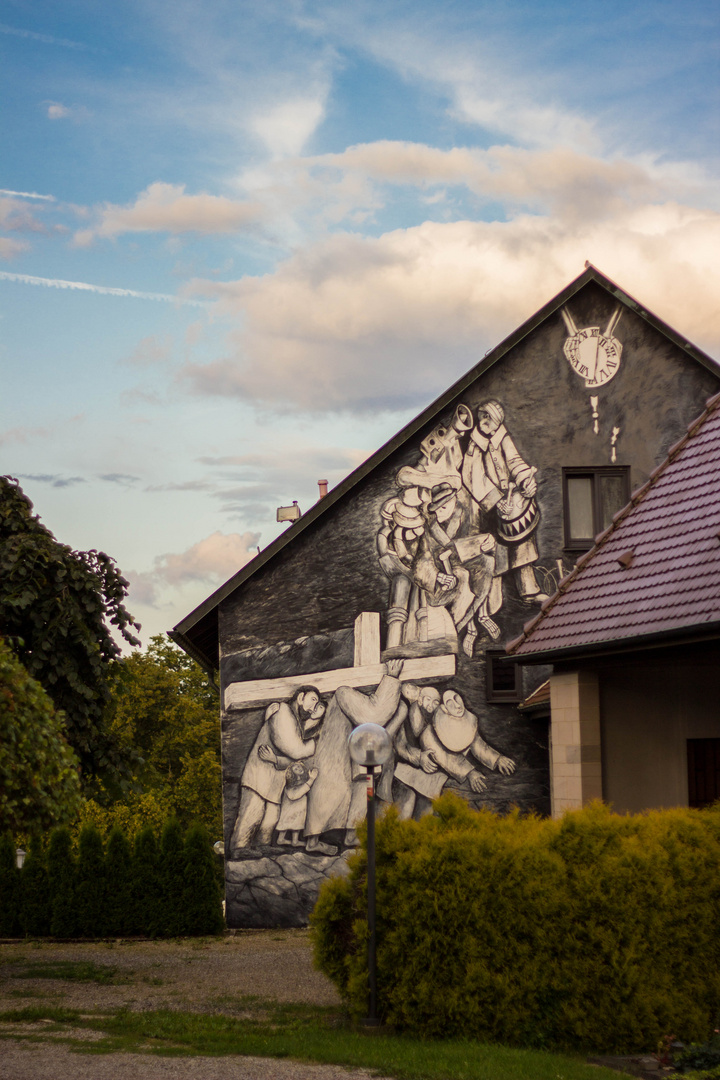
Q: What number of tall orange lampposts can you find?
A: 0